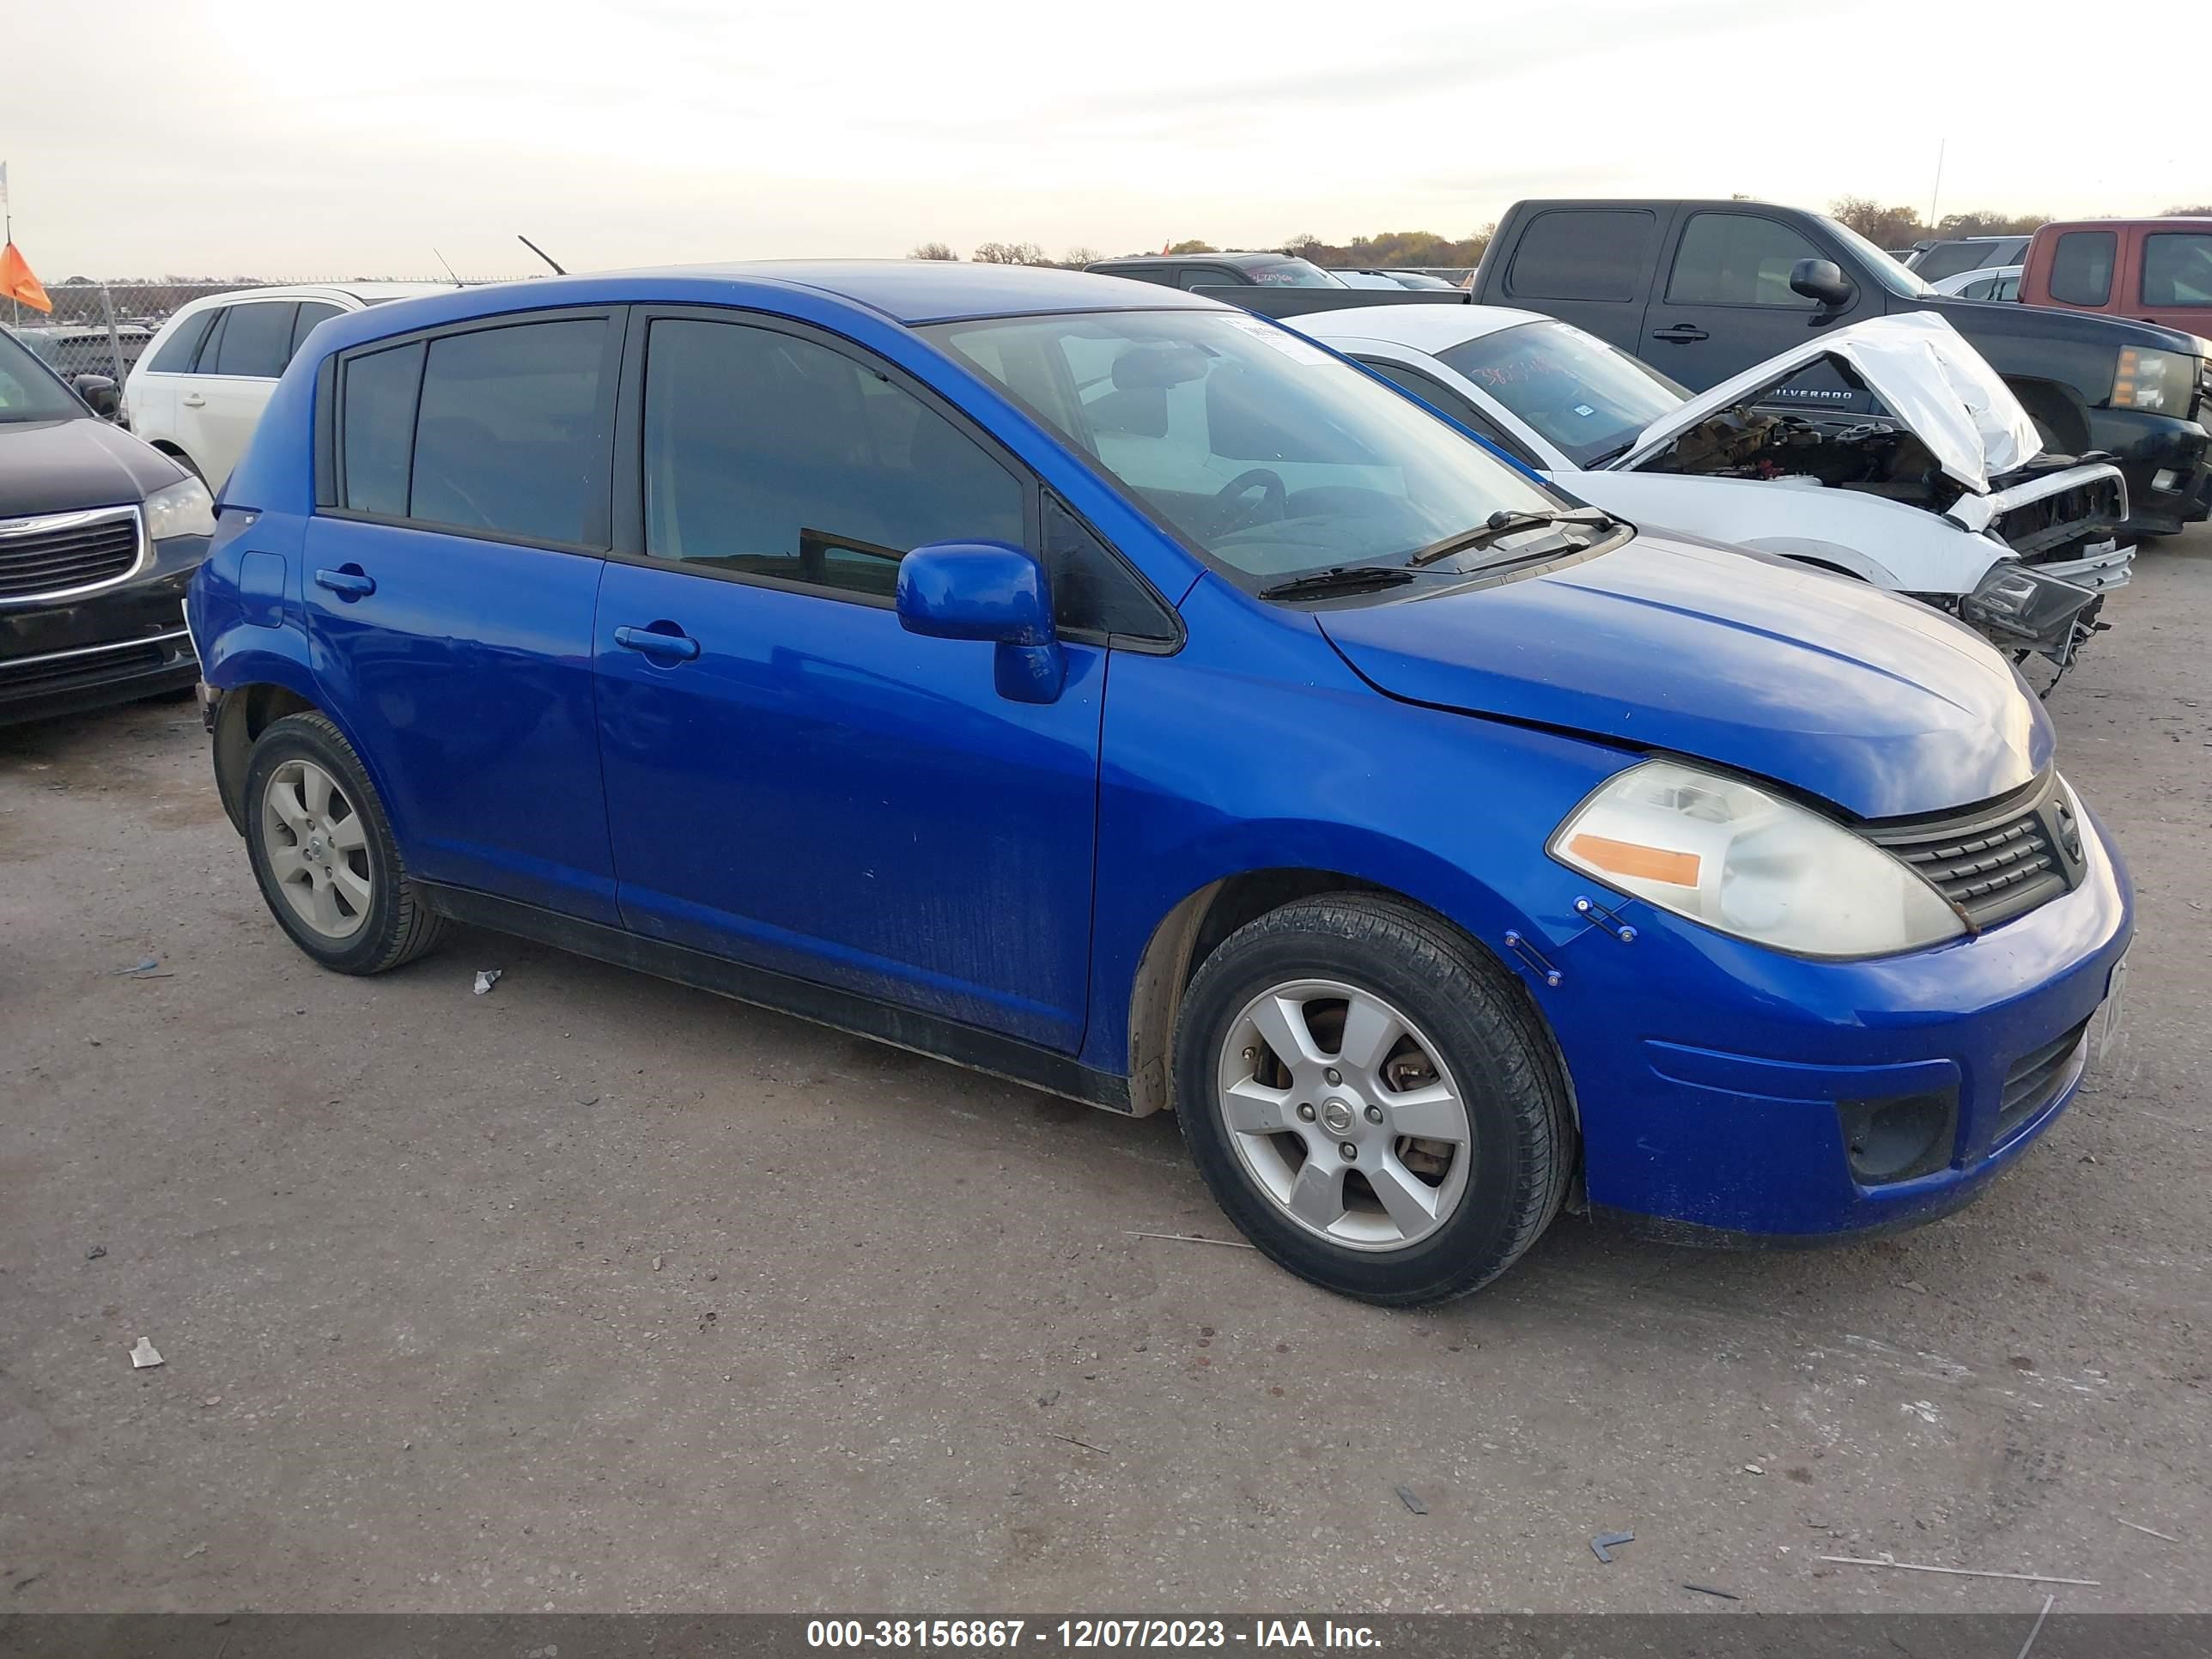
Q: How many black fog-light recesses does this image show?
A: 1